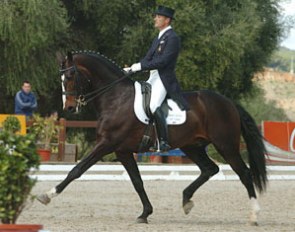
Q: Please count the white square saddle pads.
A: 1